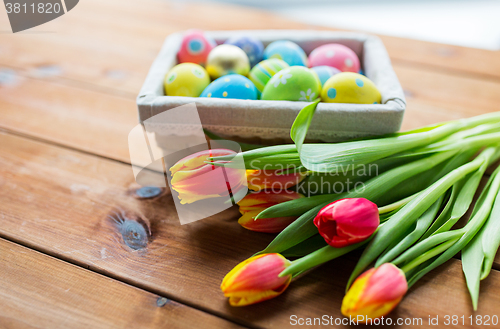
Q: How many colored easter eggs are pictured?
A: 11